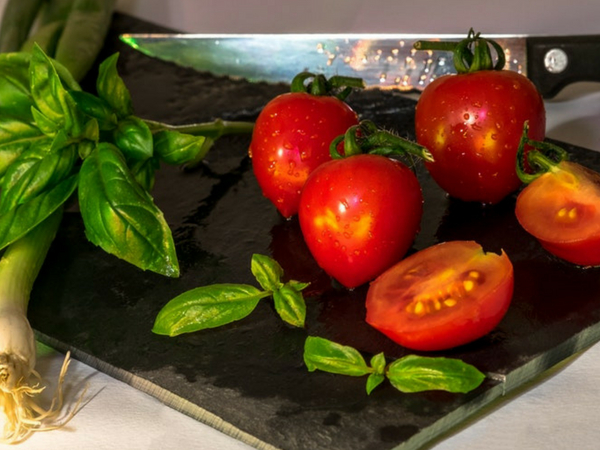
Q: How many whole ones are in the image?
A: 3